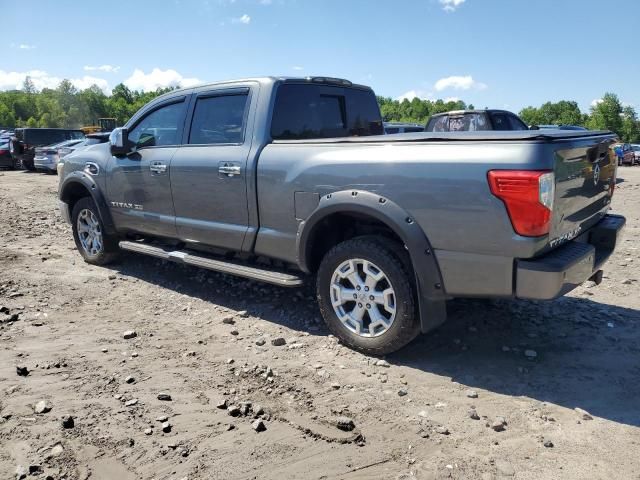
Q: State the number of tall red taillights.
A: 1